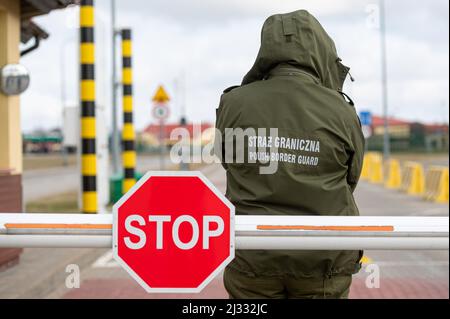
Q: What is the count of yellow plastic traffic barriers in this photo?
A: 5